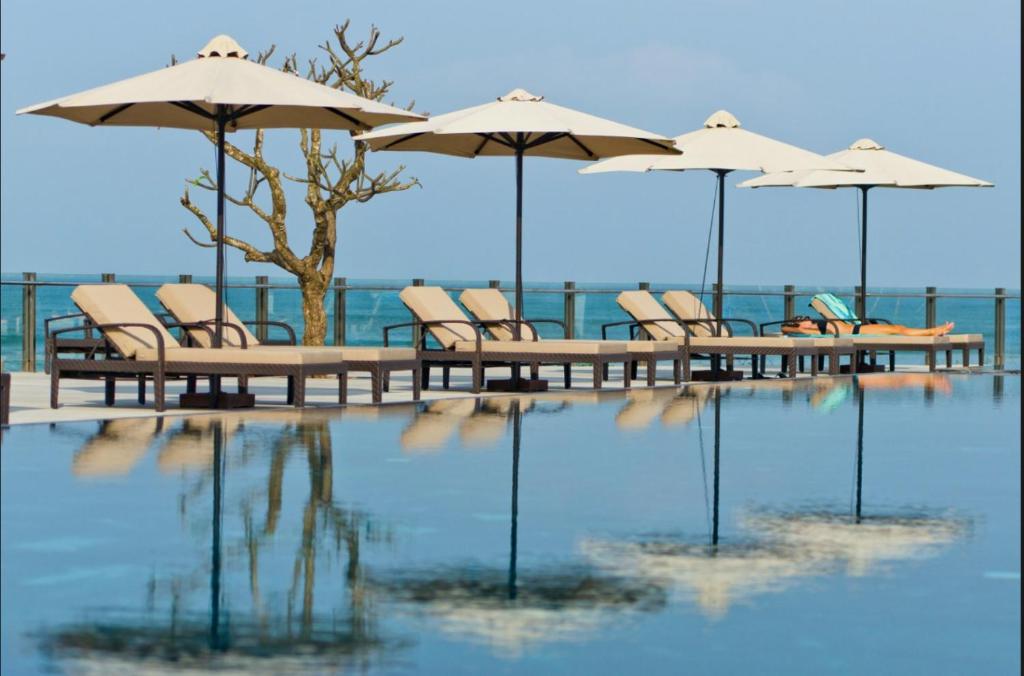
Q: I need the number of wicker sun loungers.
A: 8